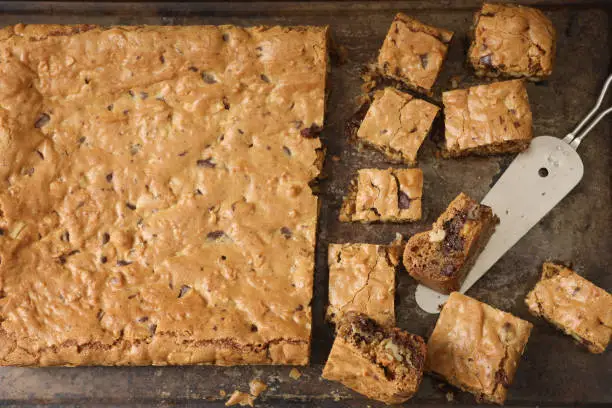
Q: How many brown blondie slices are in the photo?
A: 10